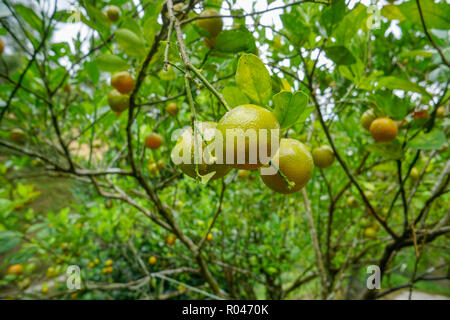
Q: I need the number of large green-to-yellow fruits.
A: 3